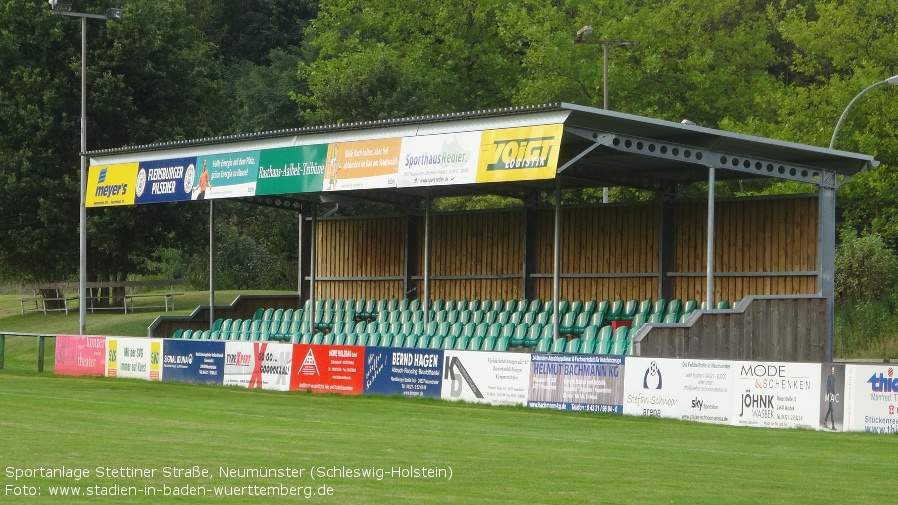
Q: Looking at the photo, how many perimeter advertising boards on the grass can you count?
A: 11